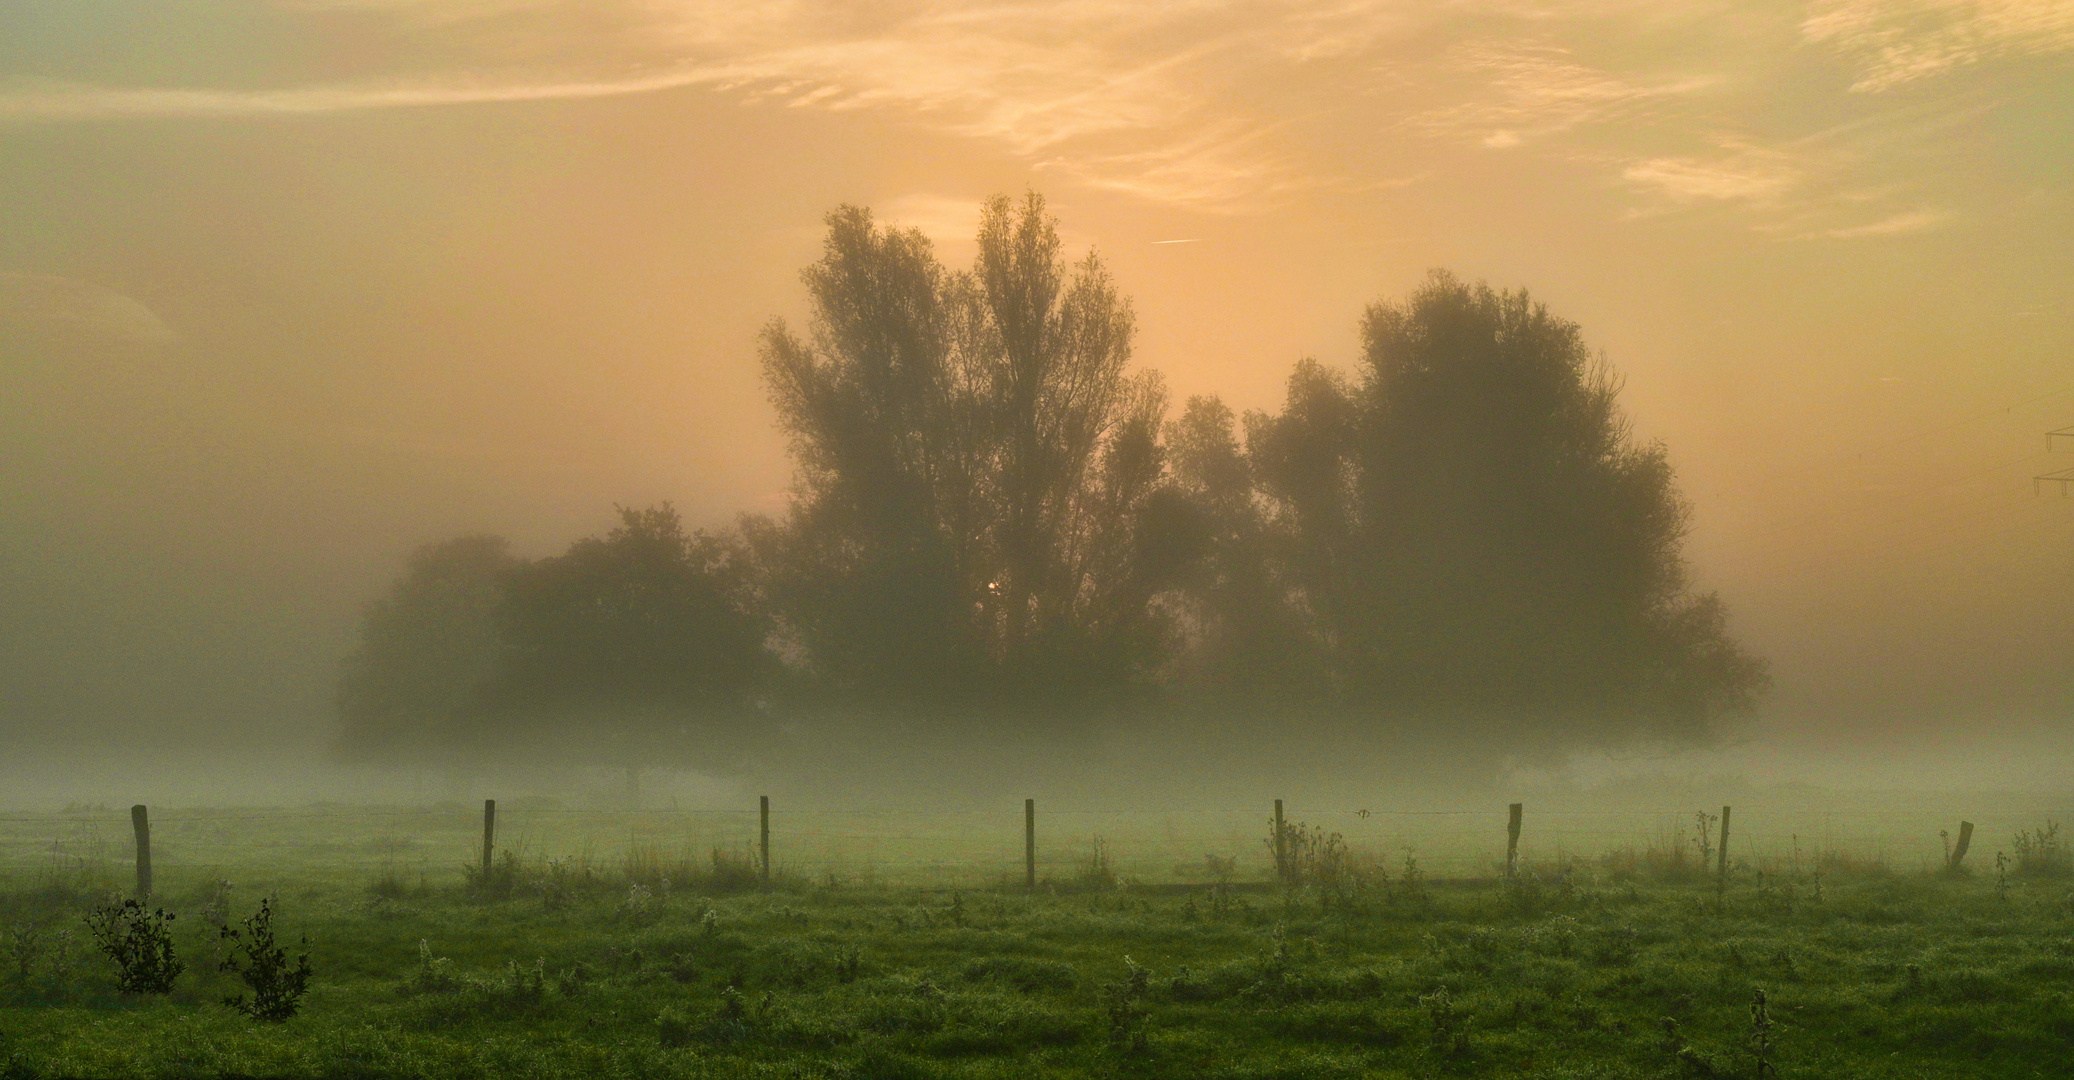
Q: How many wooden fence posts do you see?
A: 8